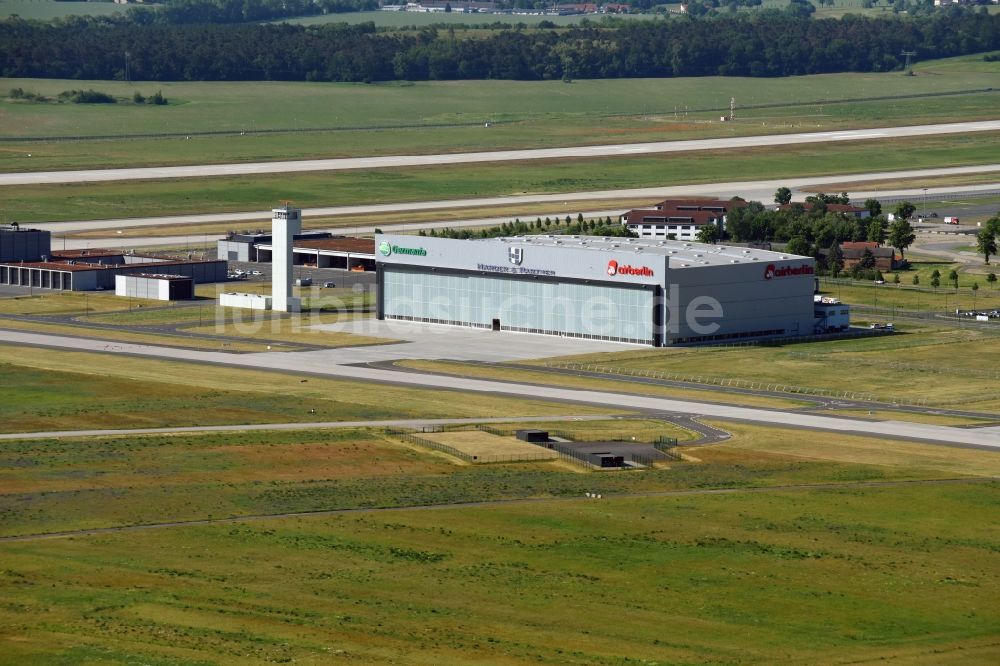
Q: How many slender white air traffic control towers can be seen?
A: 1